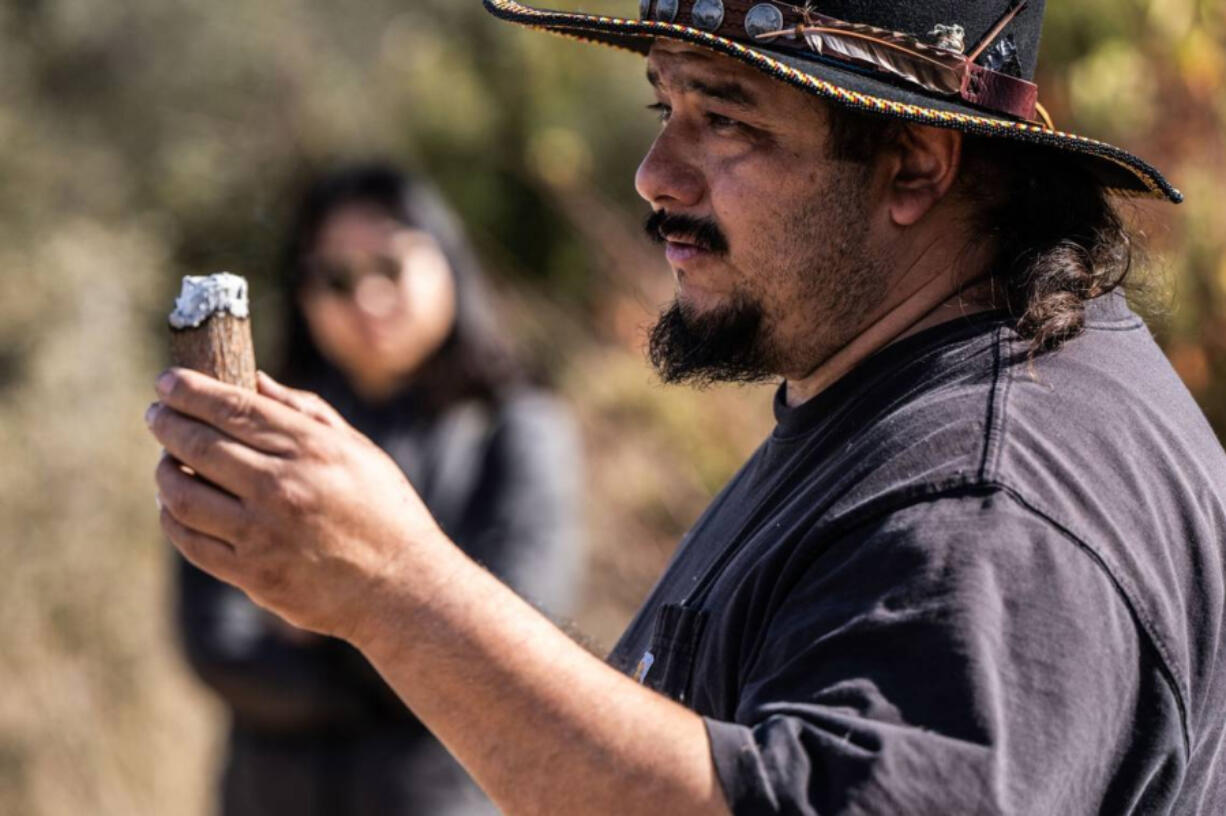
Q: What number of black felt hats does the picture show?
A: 1